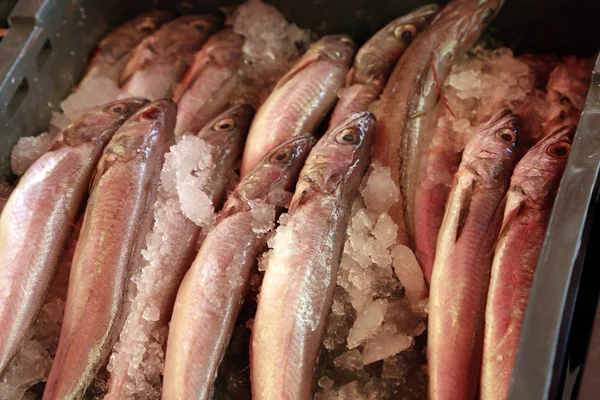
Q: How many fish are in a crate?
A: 13